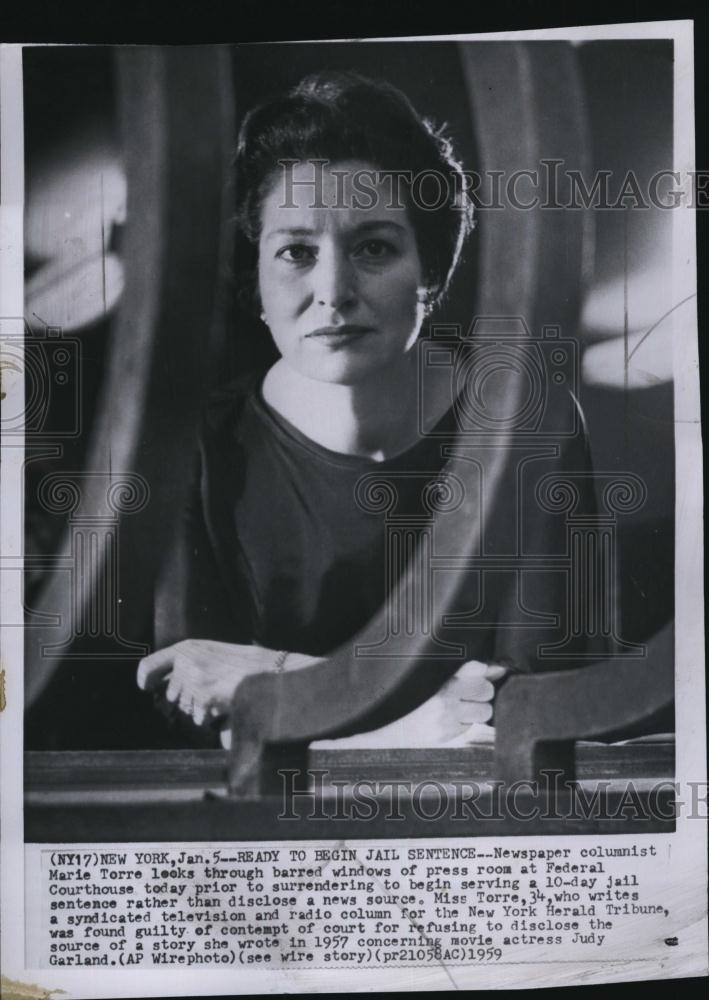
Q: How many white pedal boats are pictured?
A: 0